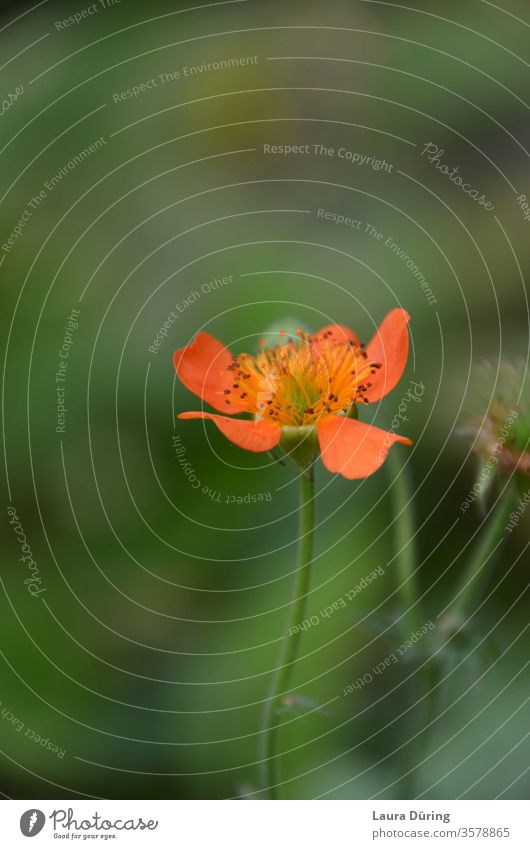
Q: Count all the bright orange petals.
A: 5